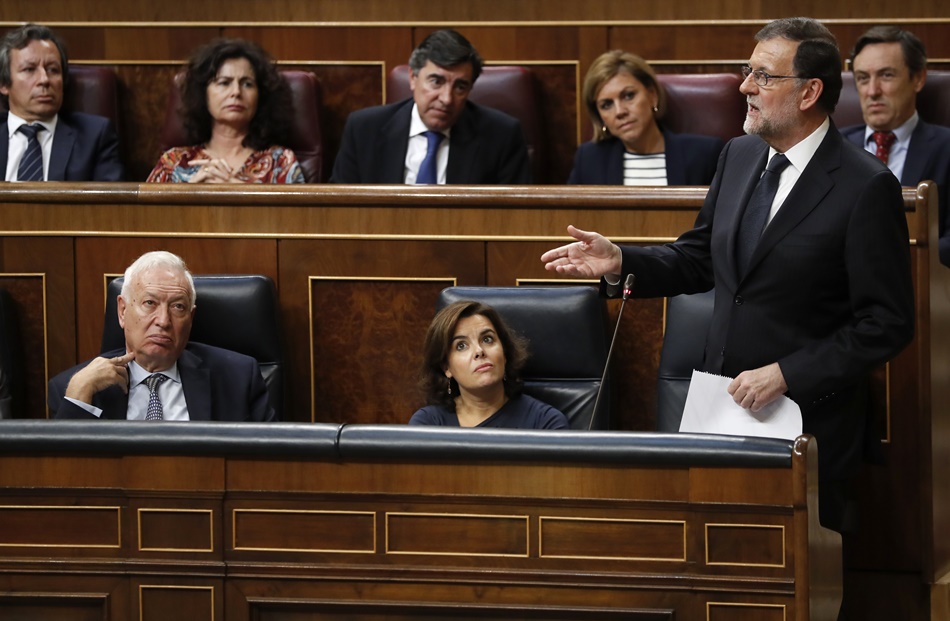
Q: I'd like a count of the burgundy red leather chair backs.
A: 5